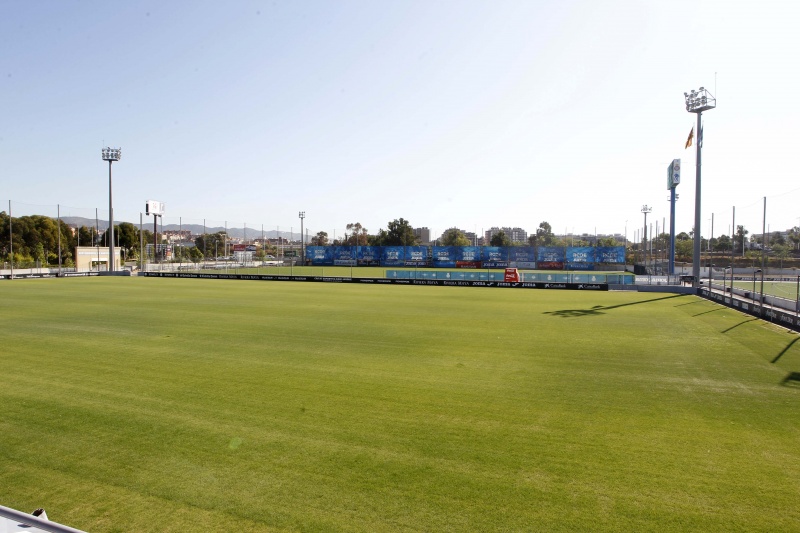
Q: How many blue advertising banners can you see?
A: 12